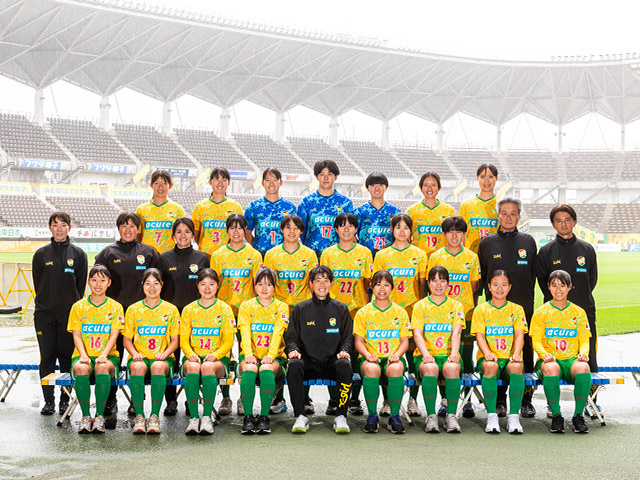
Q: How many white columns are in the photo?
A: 11